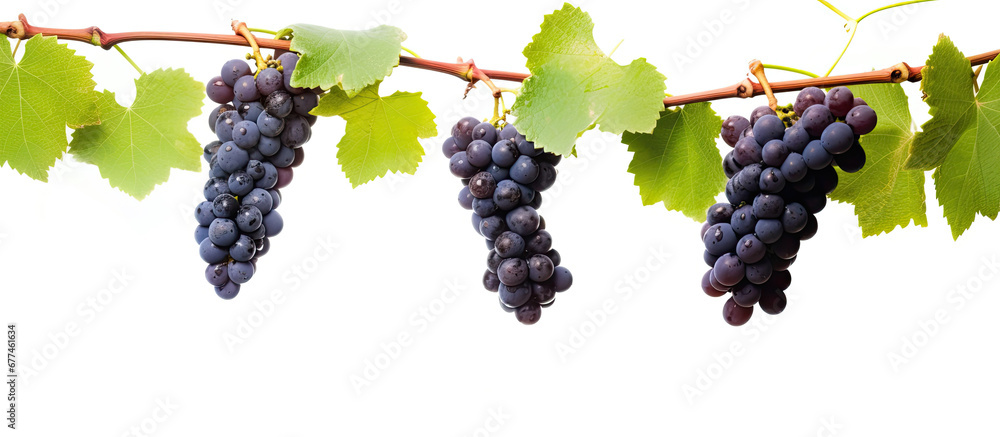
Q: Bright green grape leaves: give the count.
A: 8